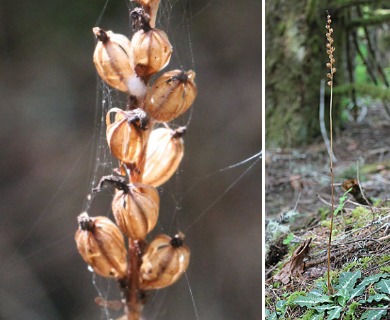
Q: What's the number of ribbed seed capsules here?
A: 8